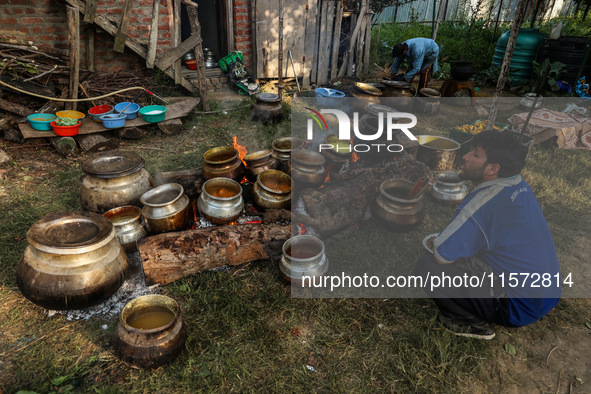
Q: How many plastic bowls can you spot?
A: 7